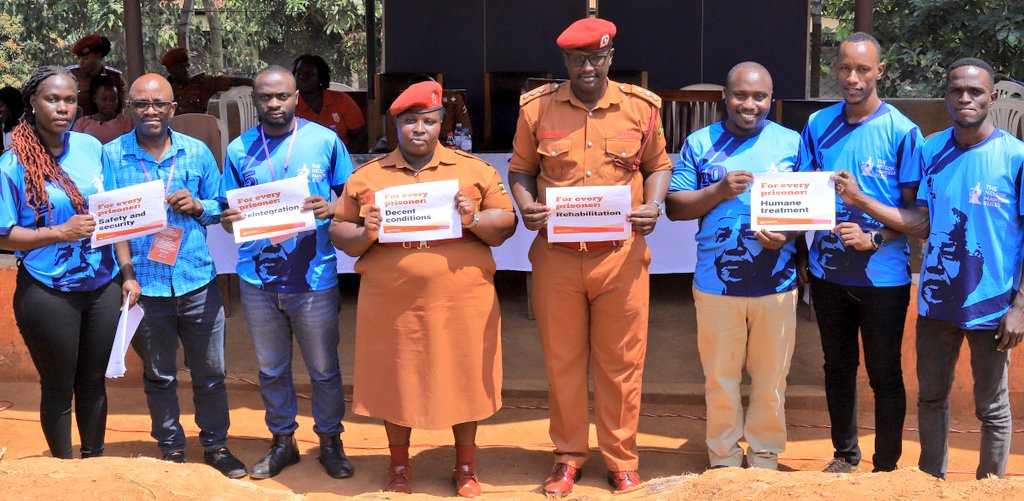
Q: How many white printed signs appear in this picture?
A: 5